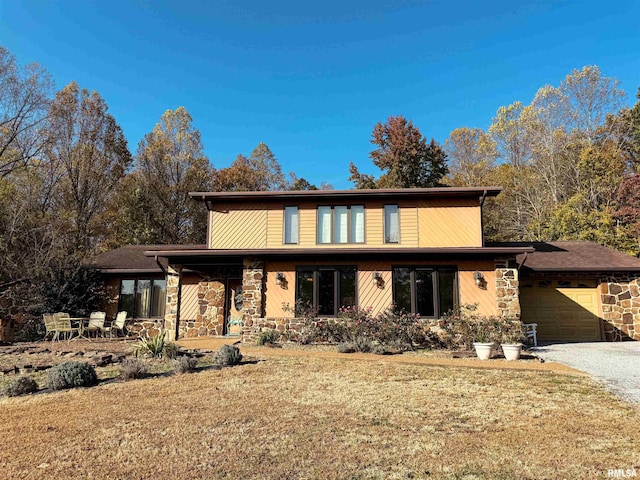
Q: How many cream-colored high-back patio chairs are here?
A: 4